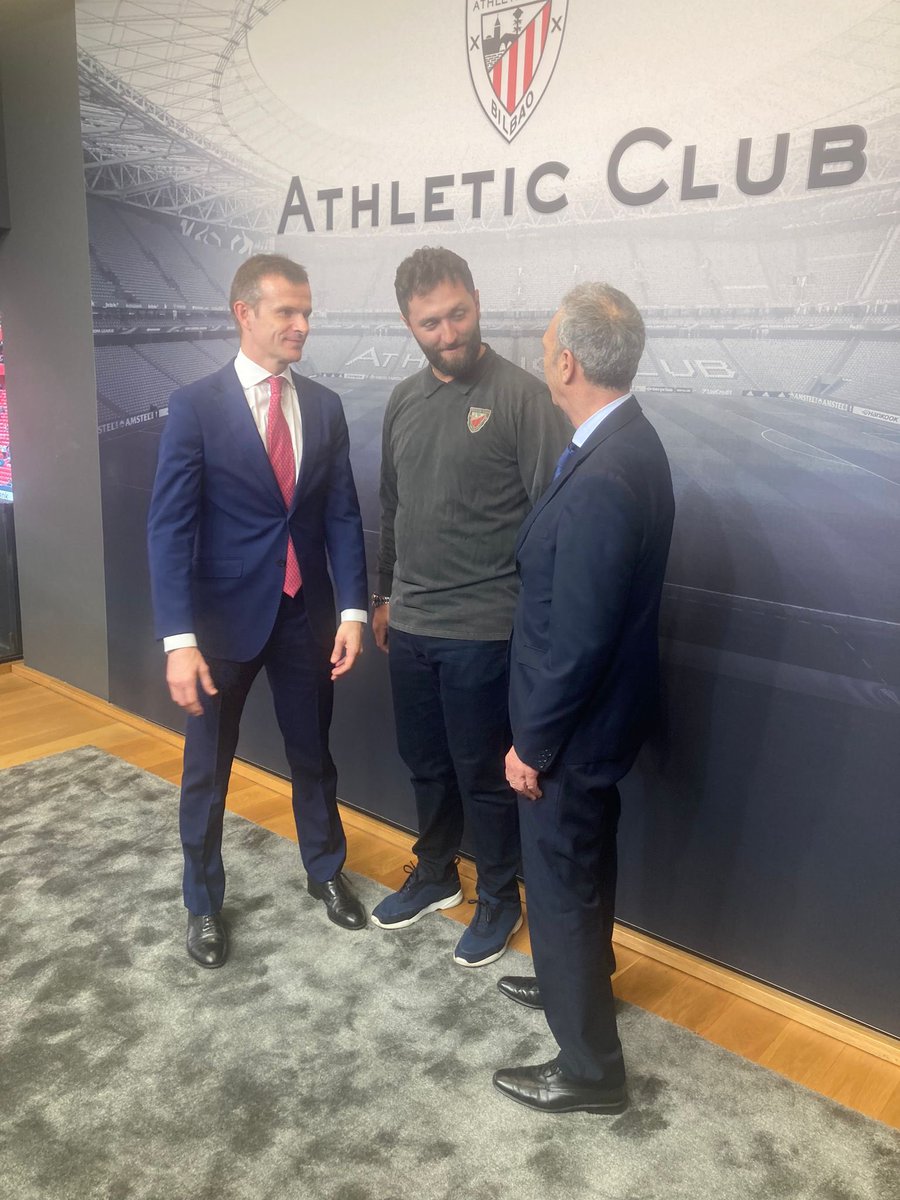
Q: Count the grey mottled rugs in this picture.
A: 1